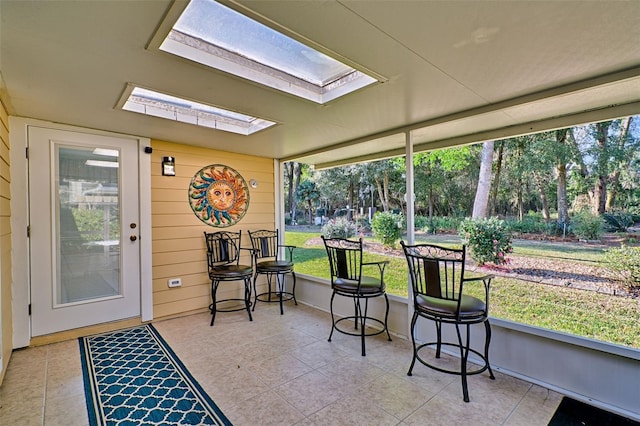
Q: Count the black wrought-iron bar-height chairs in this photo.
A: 4